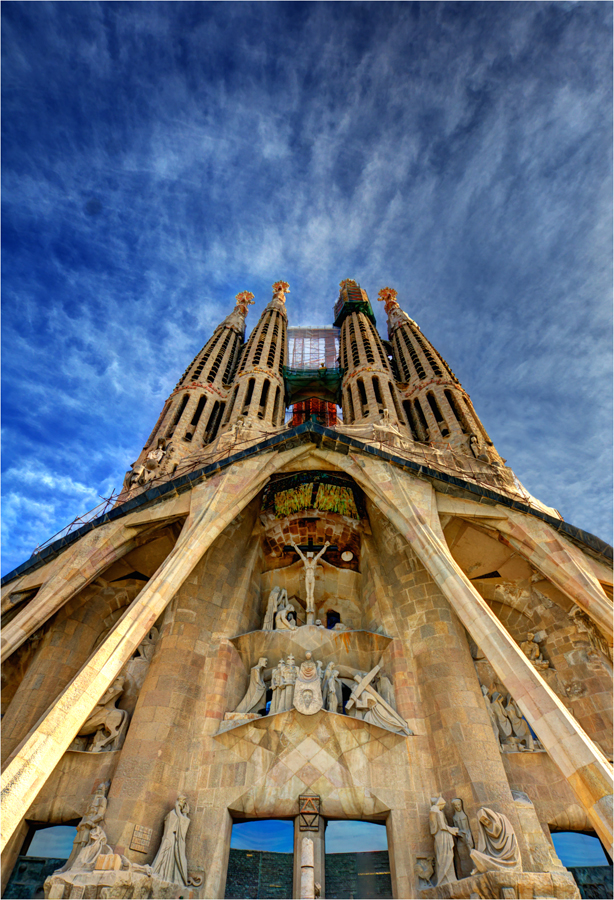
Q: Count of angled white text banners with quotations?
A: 0